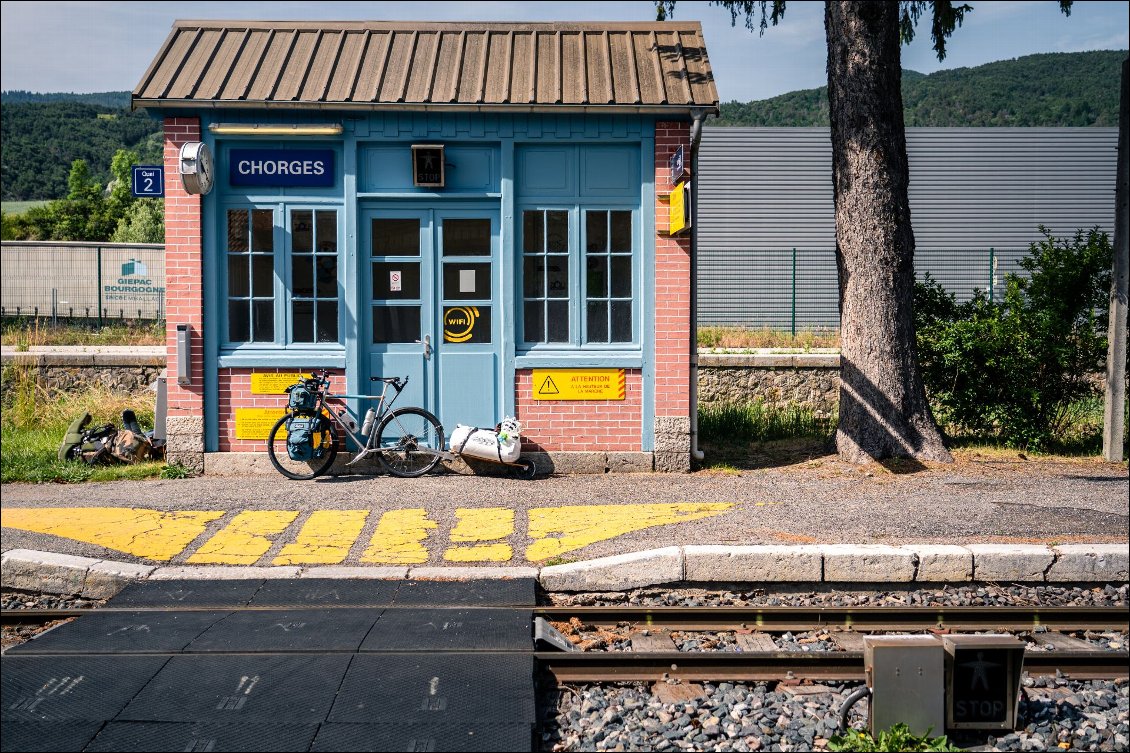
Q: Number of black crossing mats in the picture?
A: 12